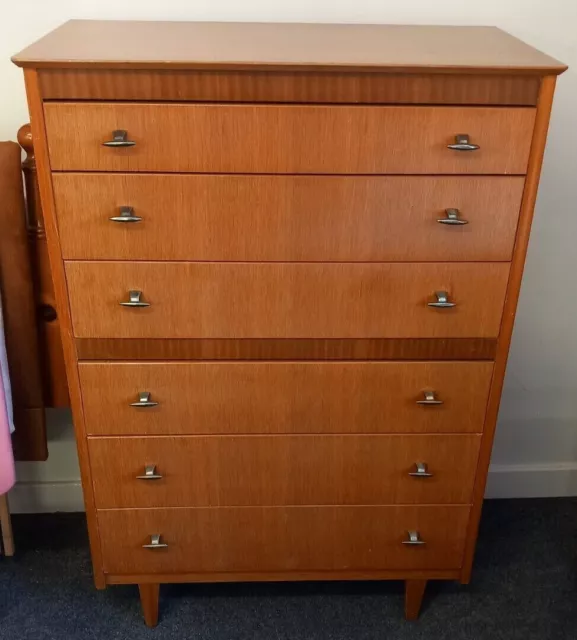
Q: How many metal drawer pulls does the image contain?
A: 12